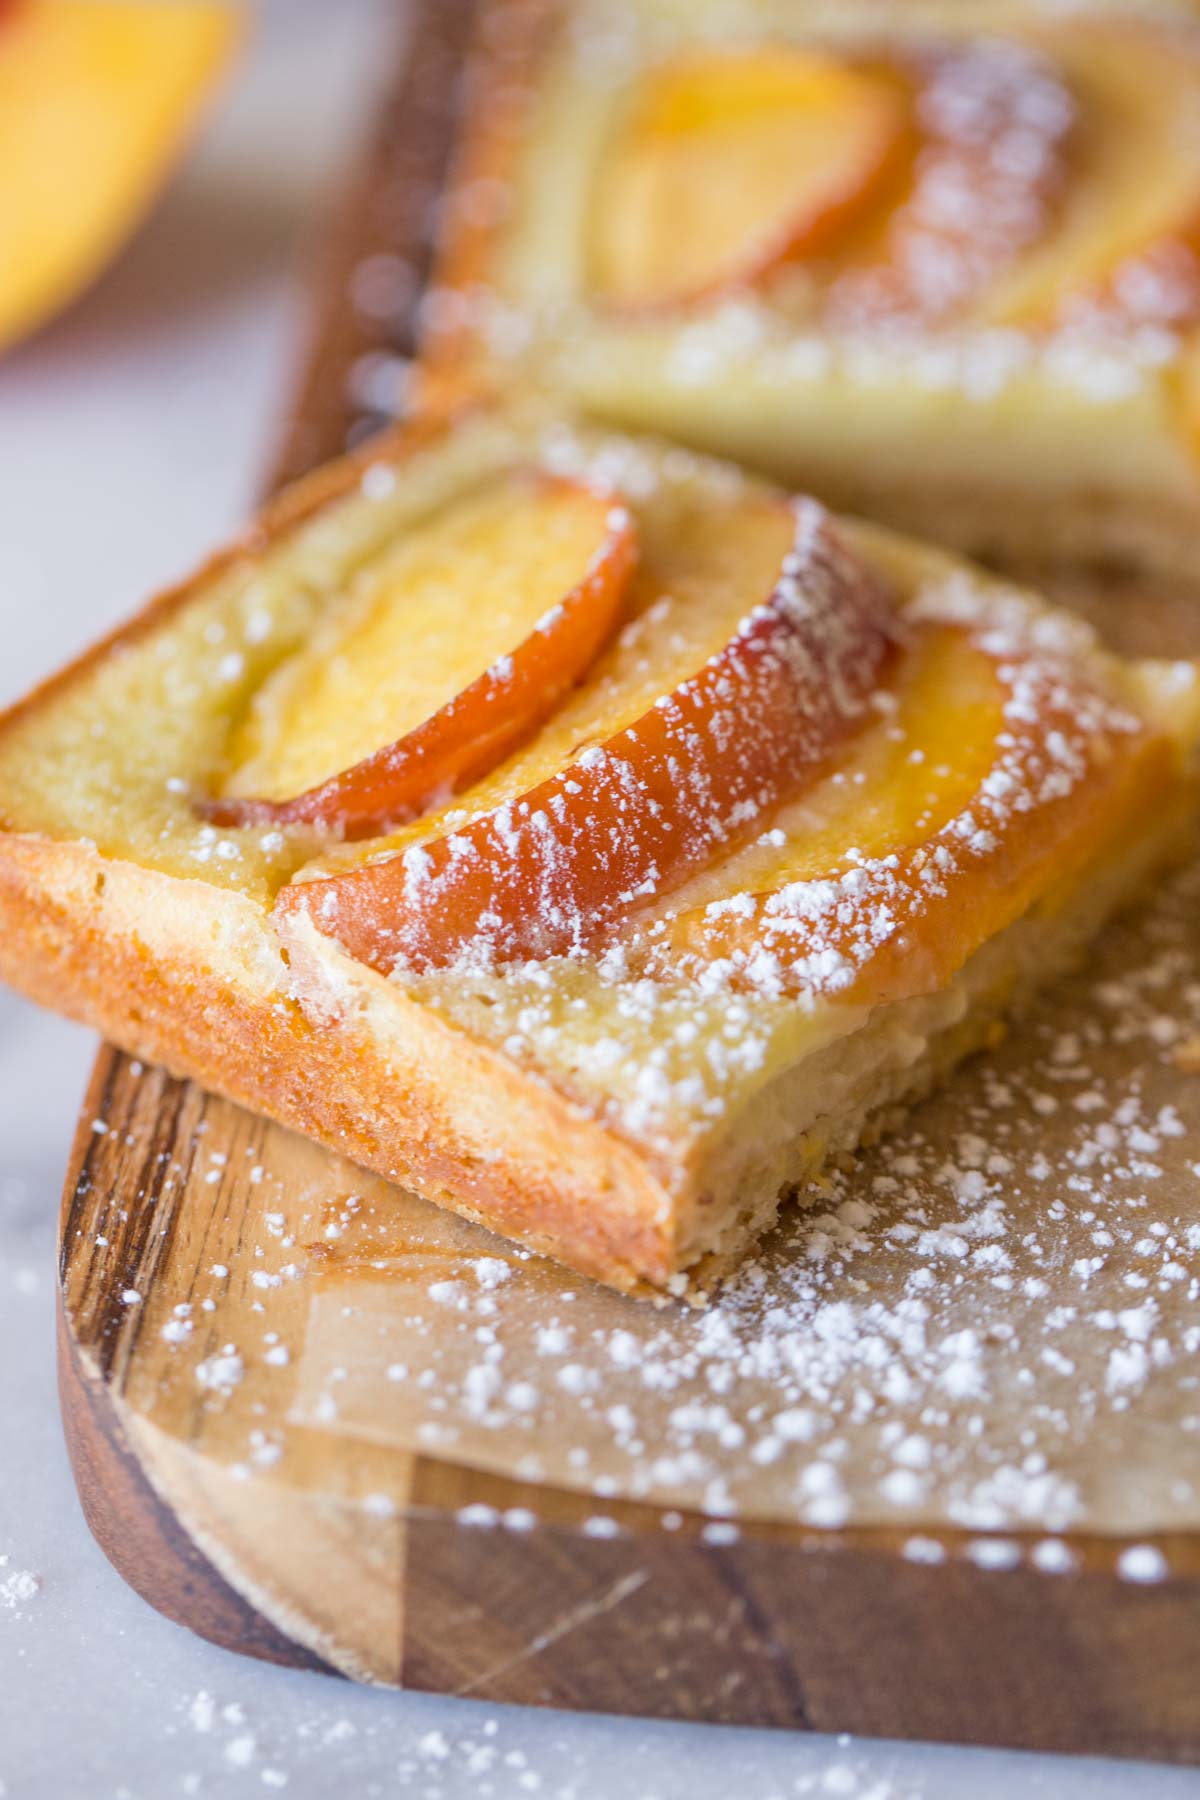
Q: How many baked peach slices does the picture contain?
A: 6